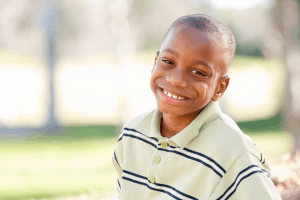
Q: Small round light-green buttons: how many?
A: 3